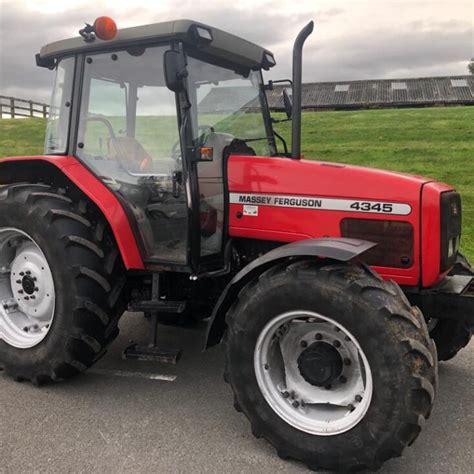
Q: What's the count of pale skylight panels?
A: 3